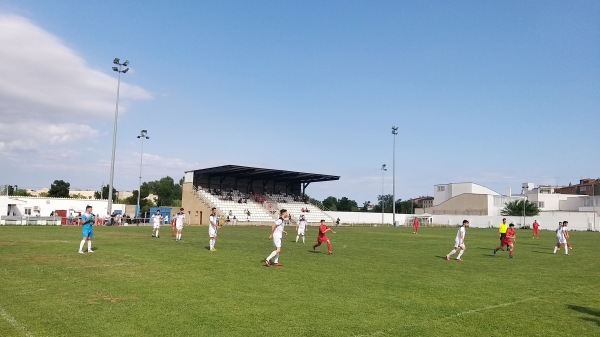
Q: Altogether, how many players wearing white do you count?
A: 7